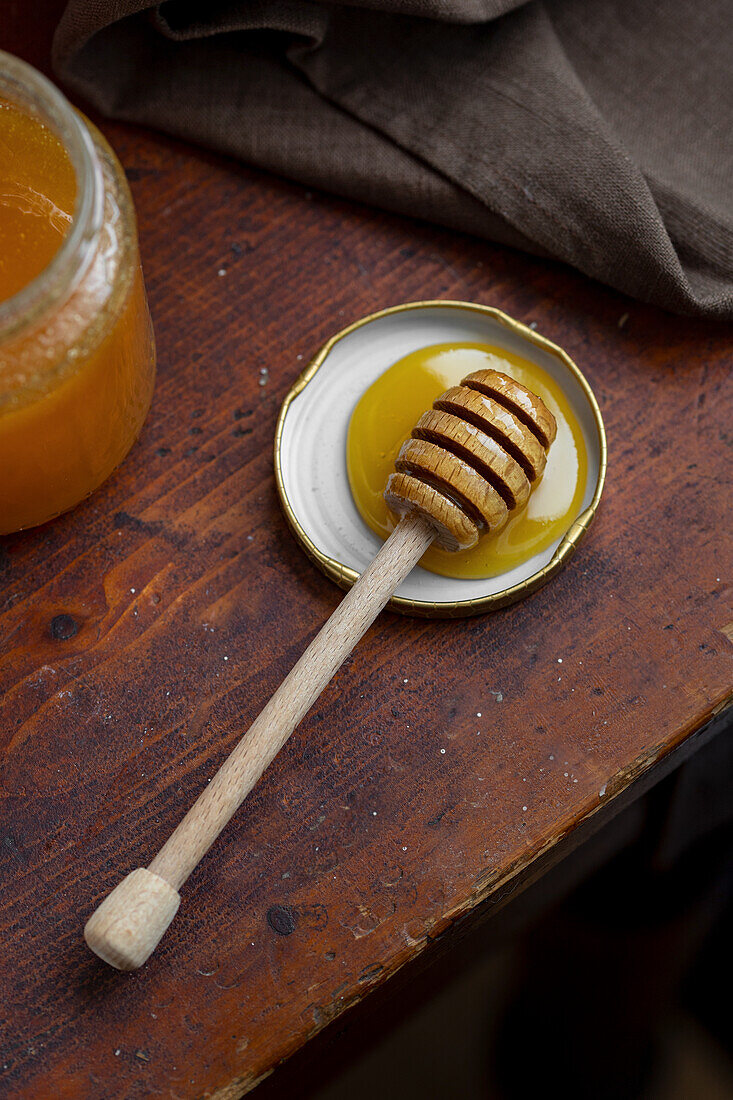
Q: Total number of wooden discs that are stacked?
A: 5